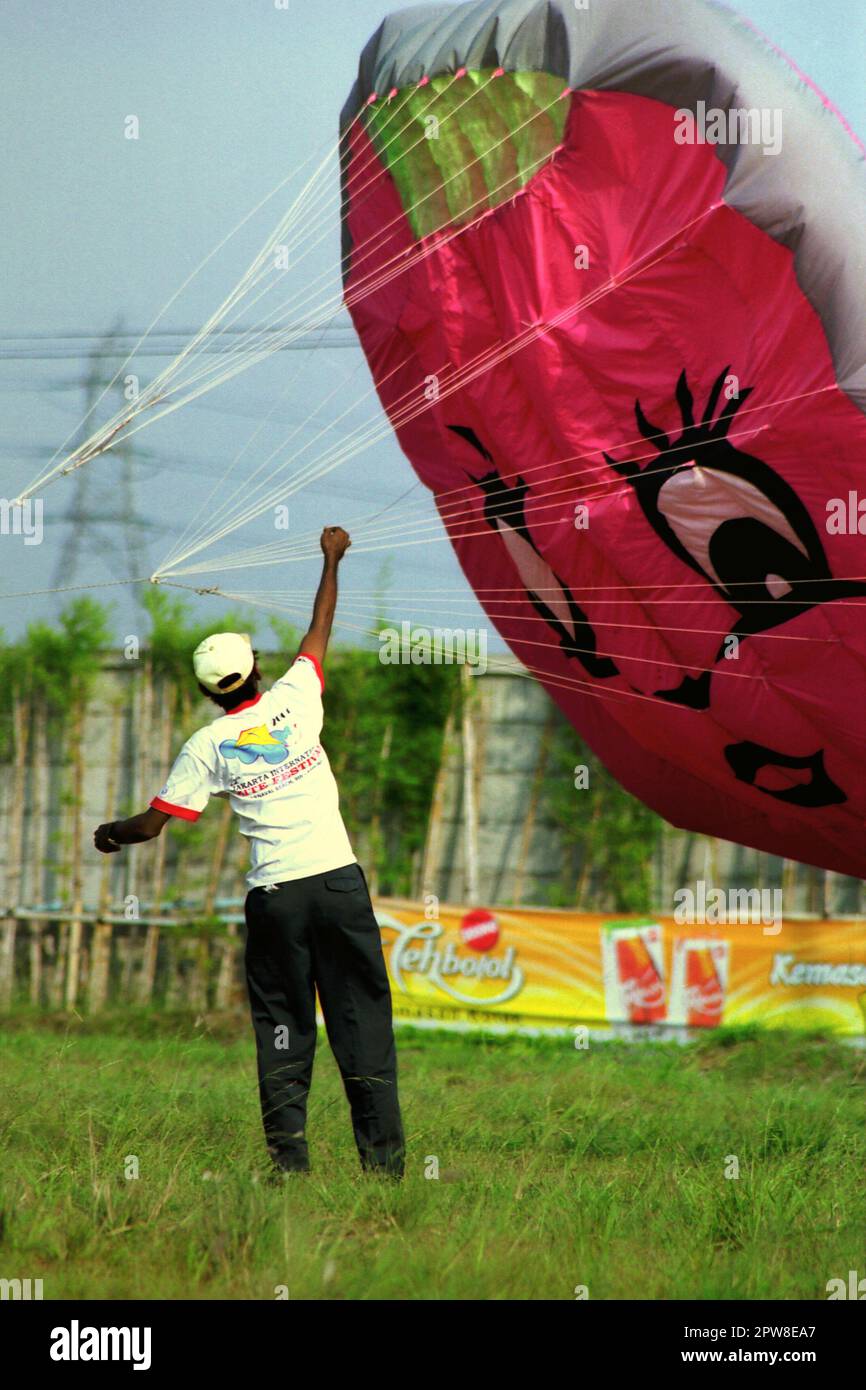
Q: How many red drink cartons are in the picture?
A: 2